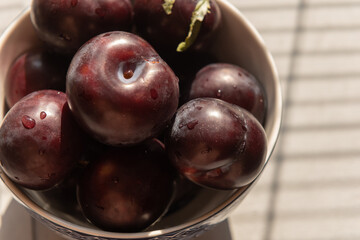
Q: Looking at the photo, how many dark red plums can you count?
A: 8